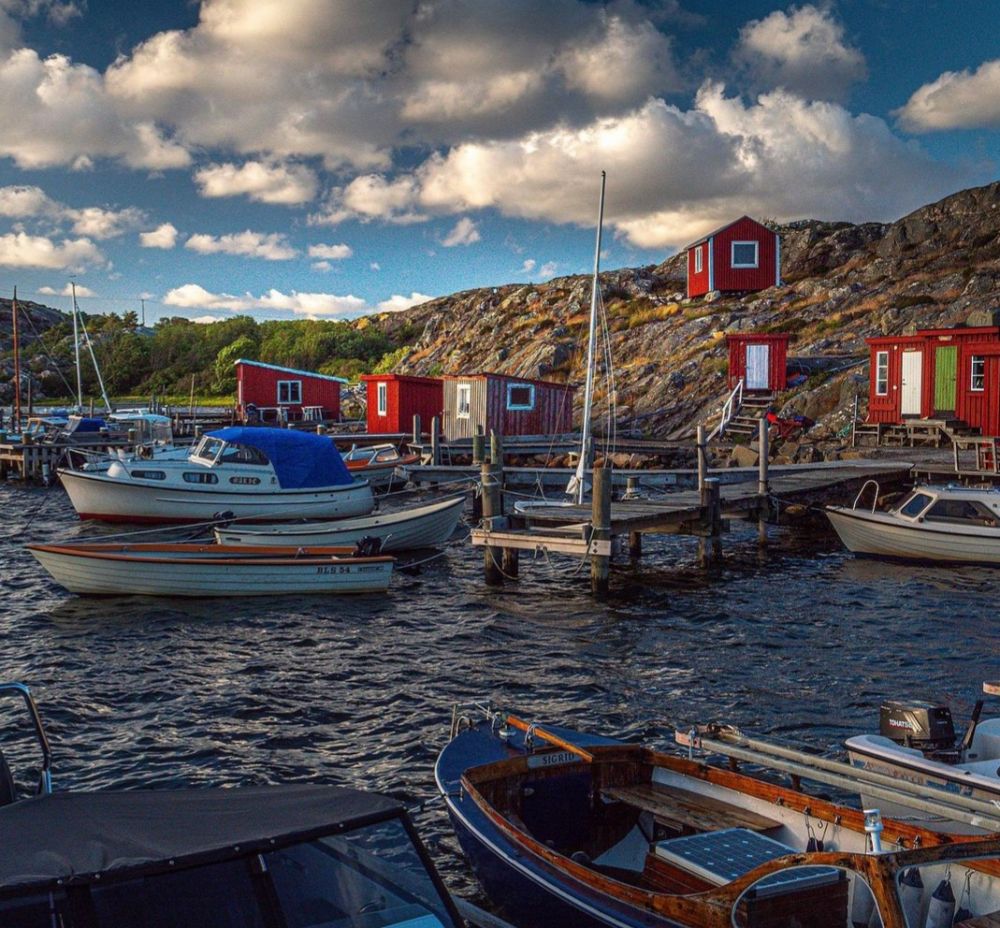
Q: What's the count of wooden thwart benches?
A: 1